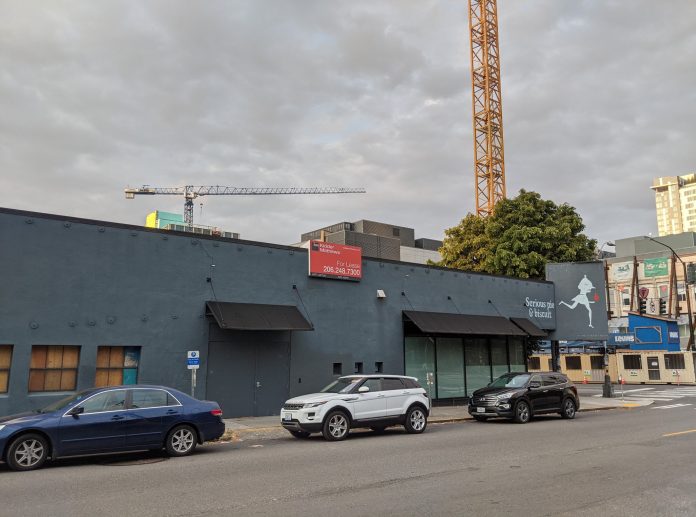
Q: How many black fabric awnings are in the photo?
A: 3